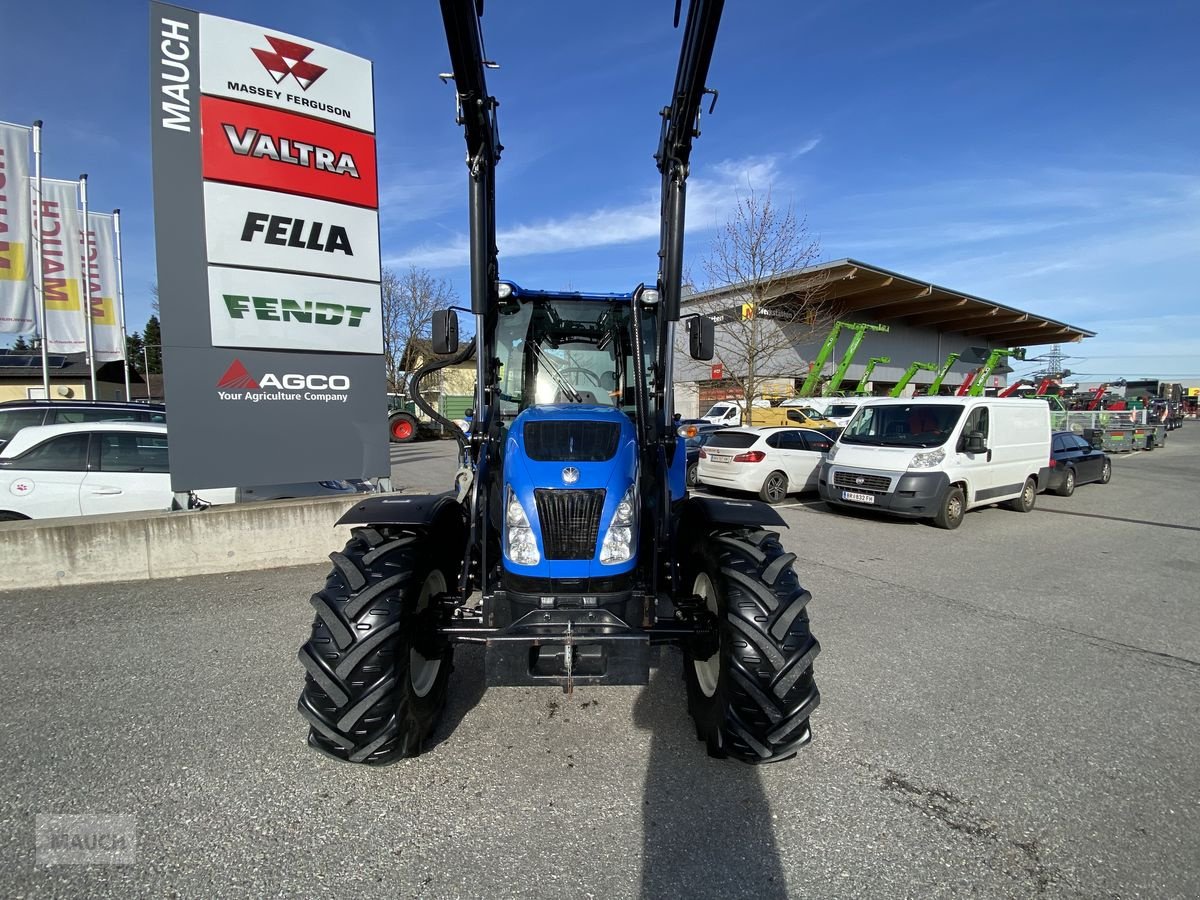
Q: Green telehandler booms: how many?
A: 6